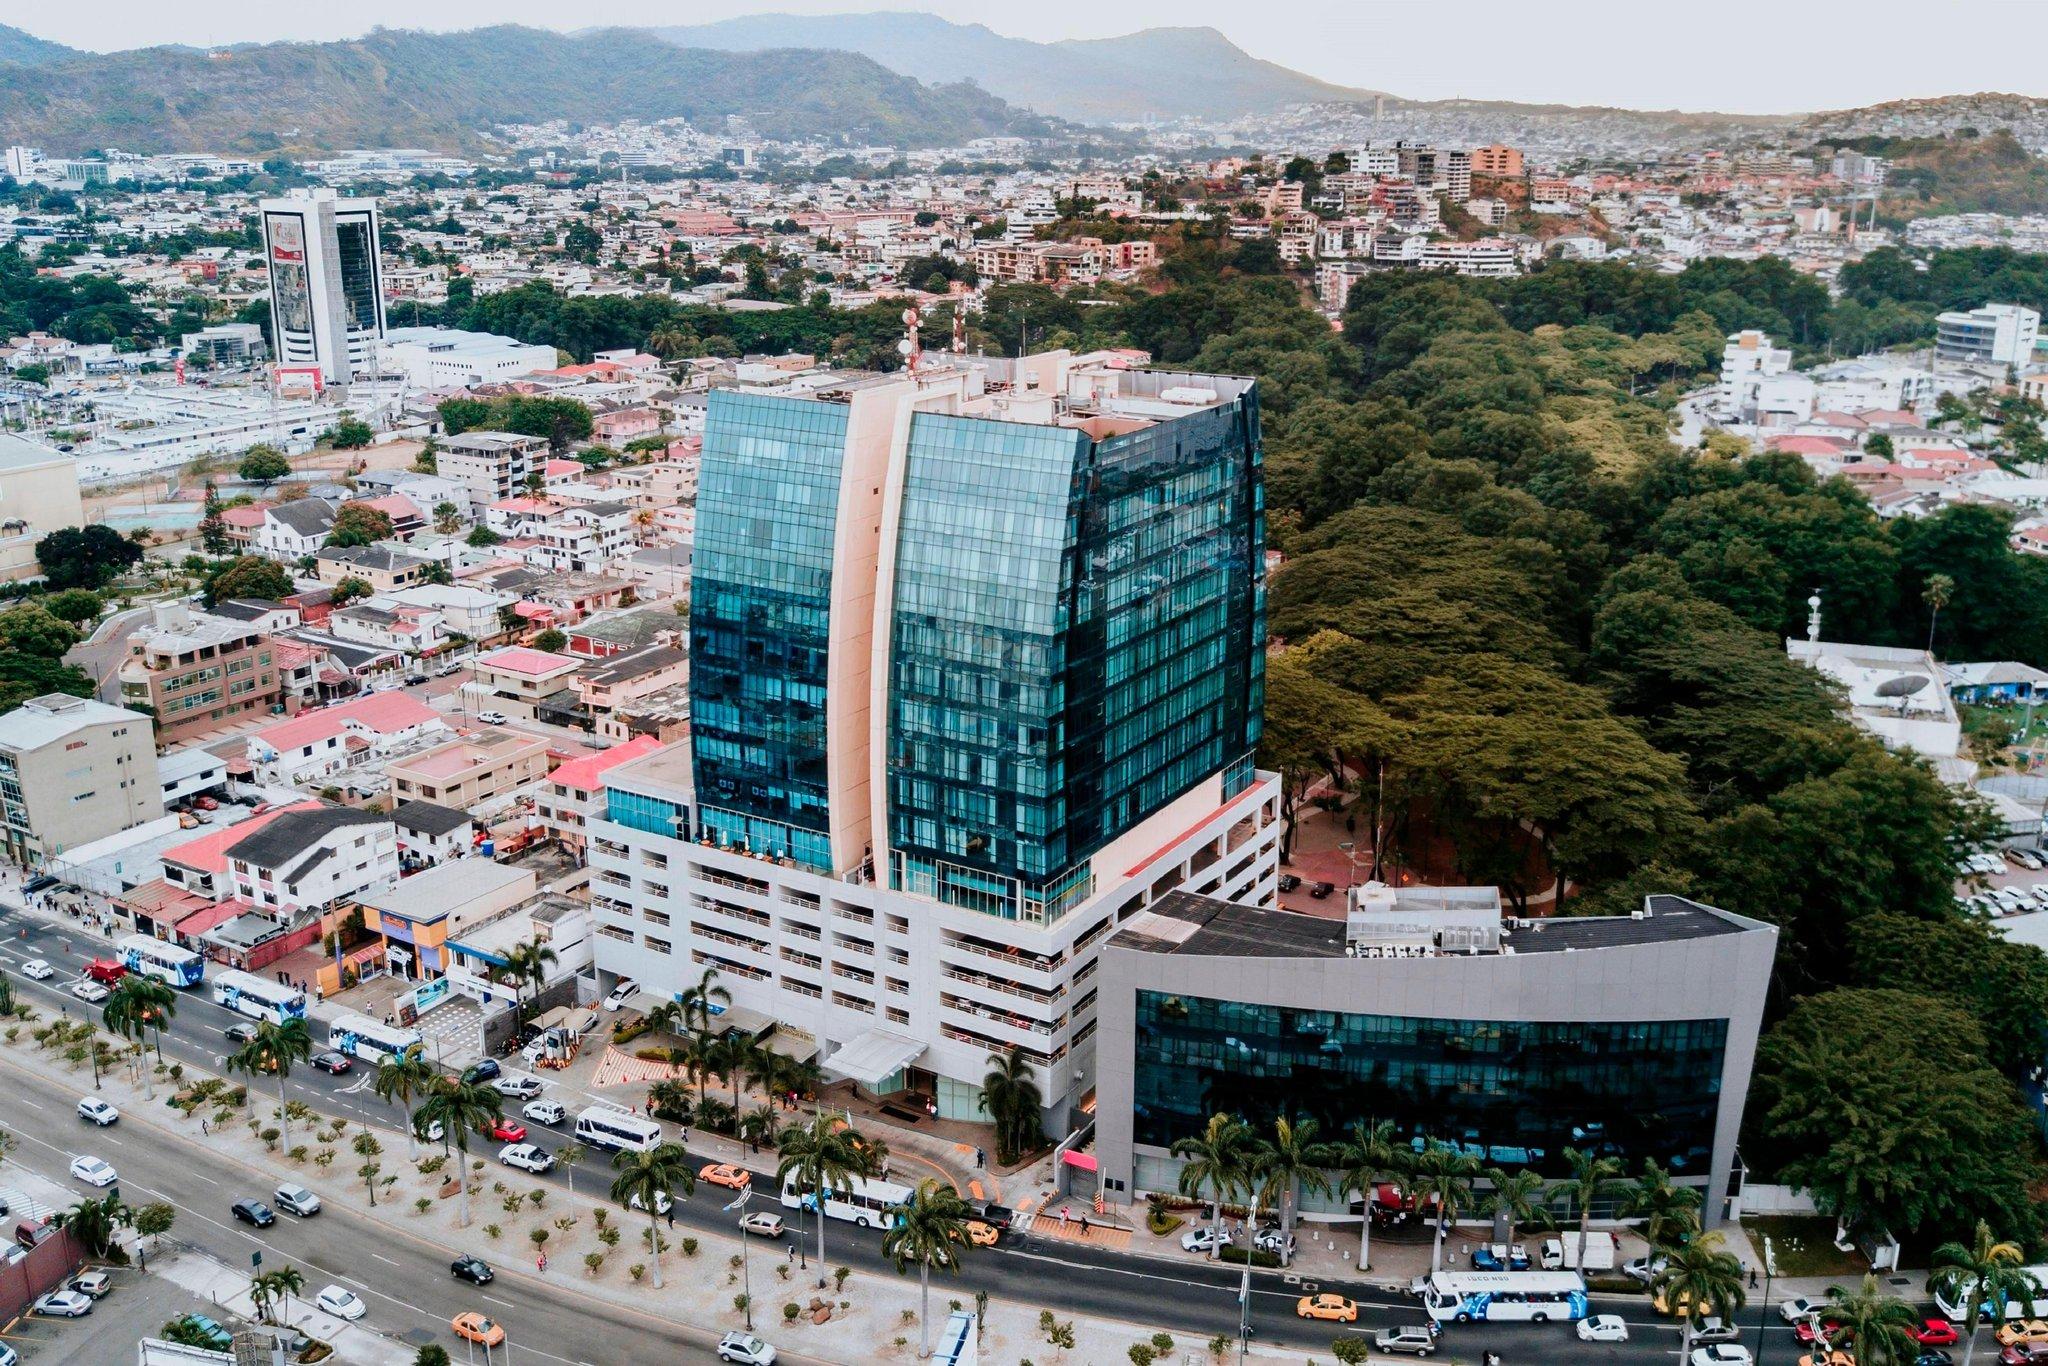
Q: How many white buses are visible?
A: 7